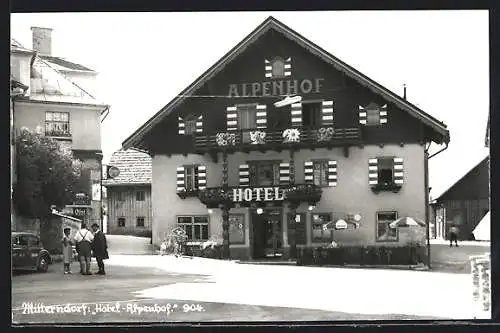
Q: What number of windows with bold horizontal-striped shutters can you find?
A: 9